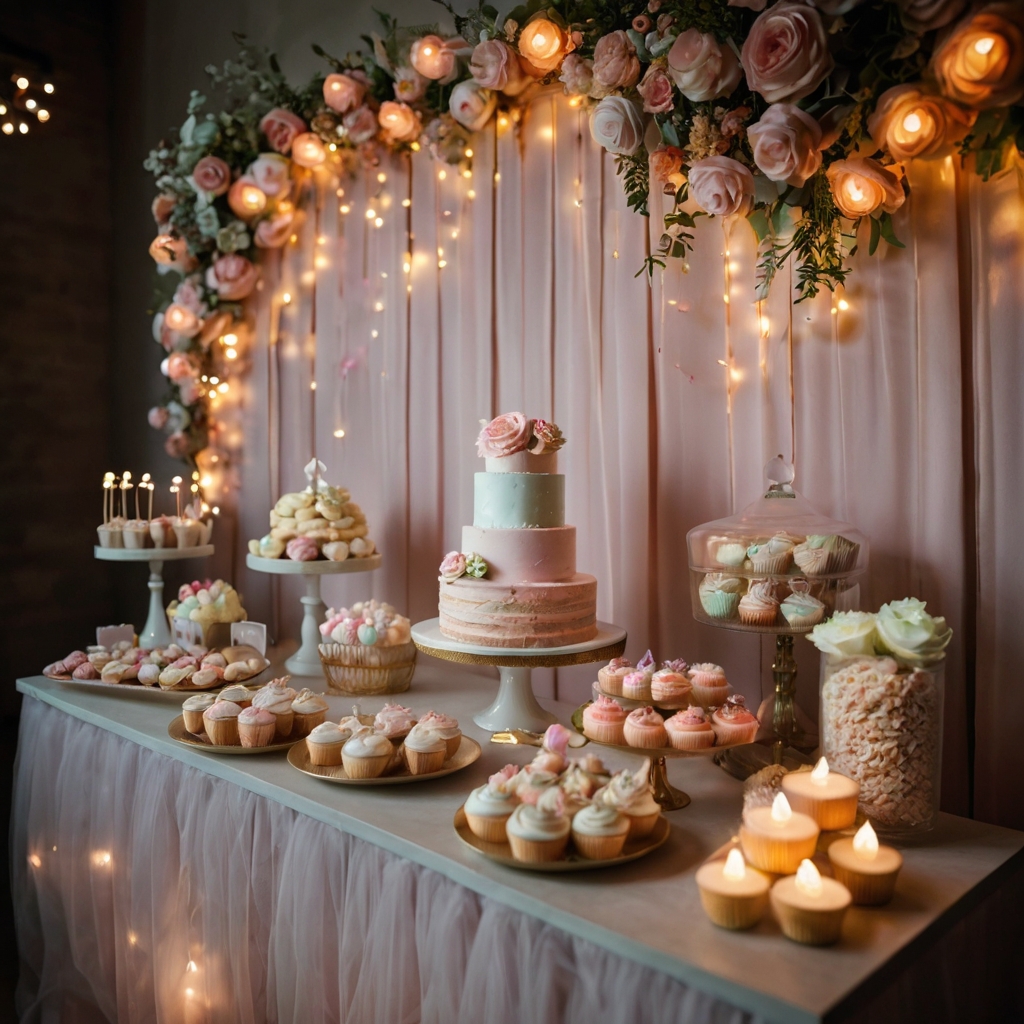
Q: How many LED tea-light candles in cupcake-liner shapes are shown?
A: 5